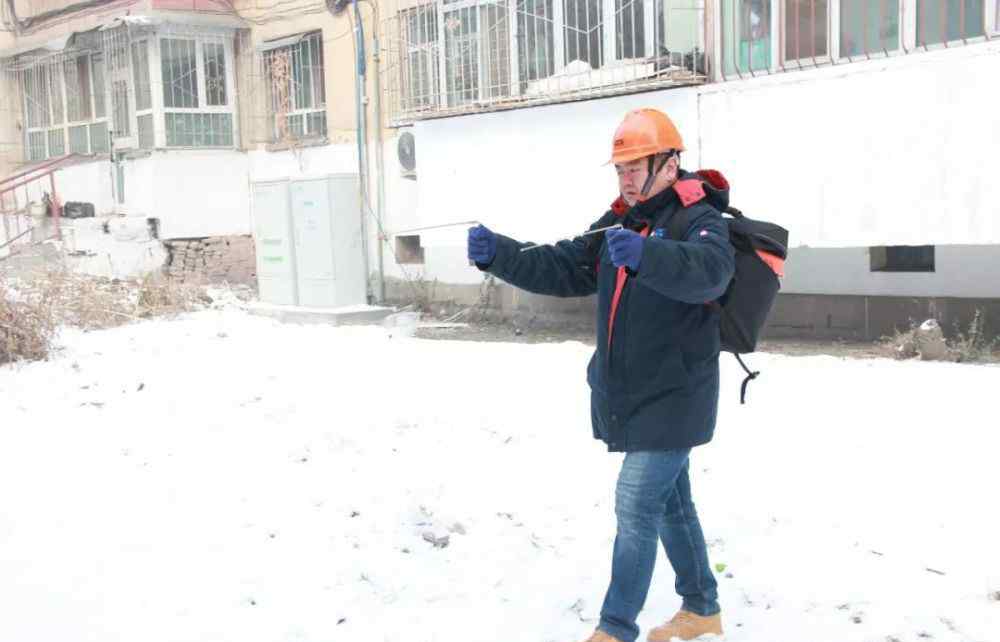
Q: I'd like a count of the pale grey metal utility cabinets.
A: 2